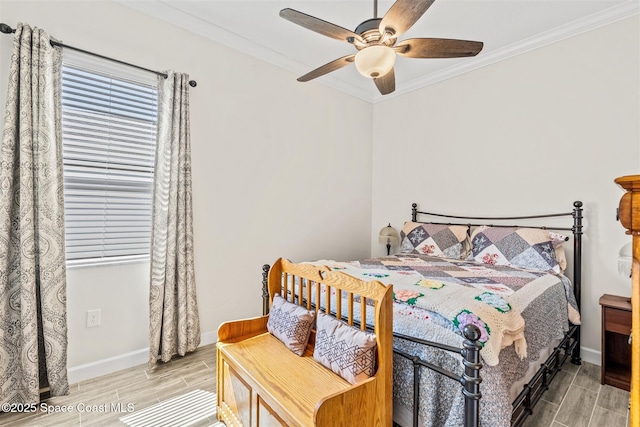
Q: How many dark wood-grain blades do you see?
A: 5